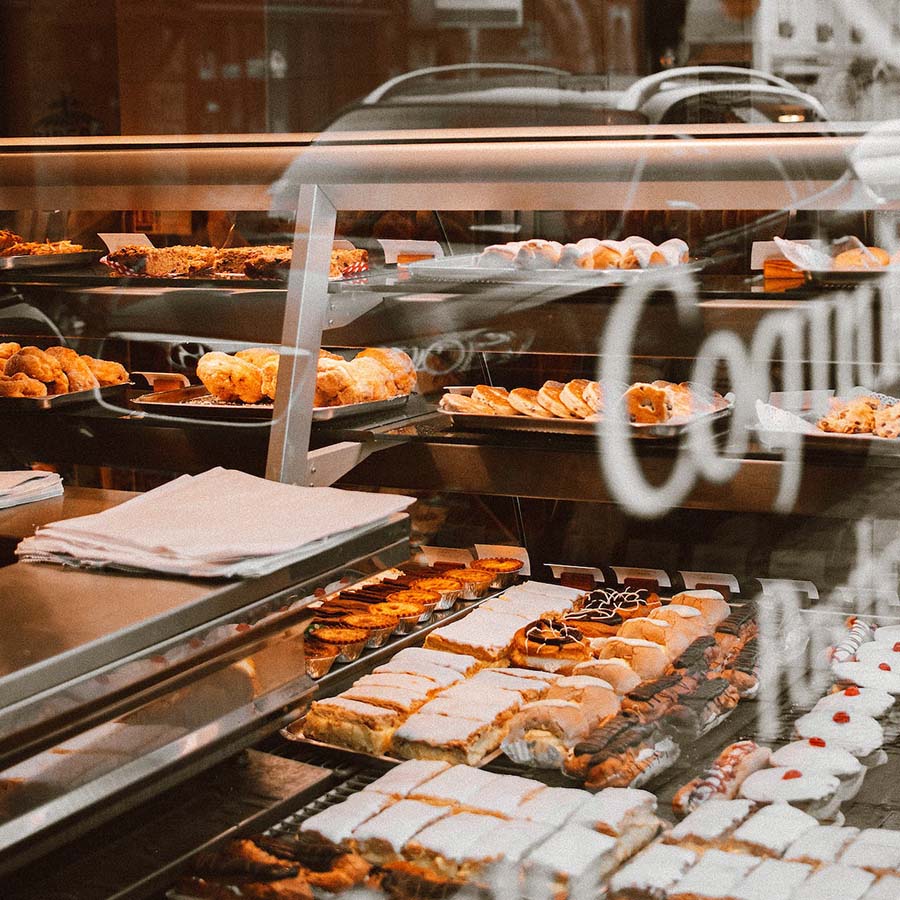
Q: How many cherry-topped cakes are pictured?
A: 6